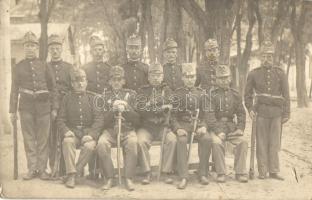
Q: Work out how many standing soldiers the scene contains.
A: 7